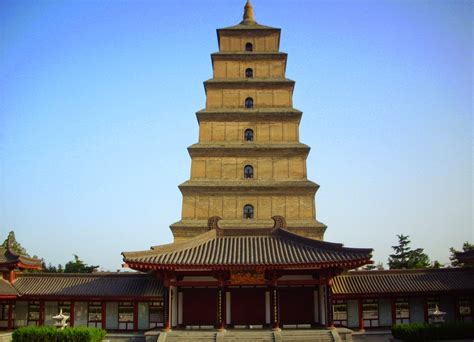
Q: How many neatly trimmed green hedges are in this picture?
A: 2